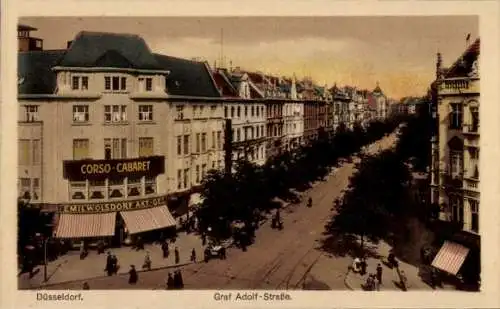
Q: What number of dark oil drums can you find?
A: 0